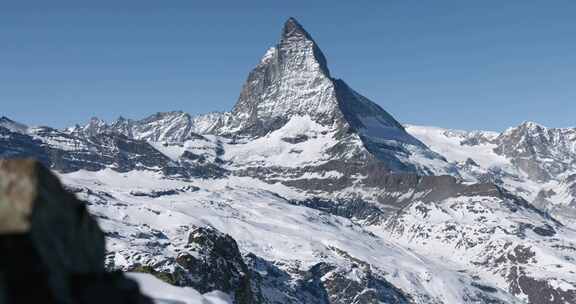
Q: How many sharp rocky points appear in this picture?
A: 1